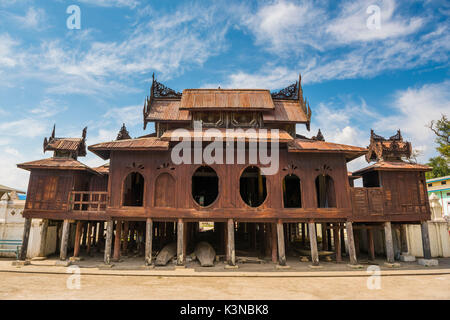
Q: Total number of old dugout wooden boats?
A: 2